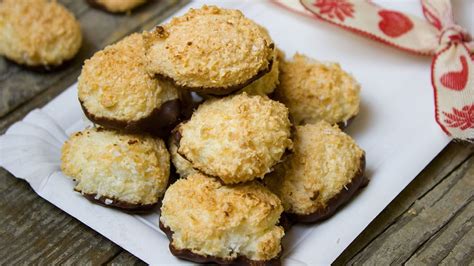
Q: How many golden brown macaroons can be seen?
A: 11